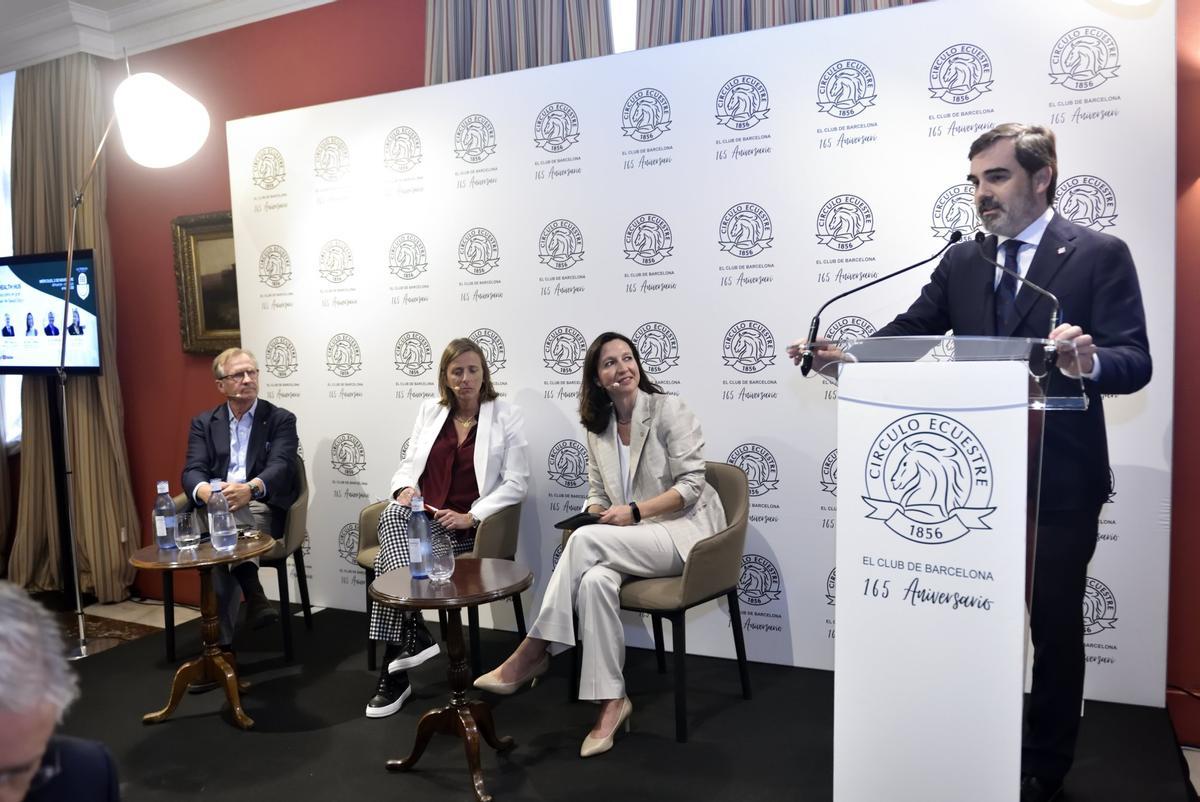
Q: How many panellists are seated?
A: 3